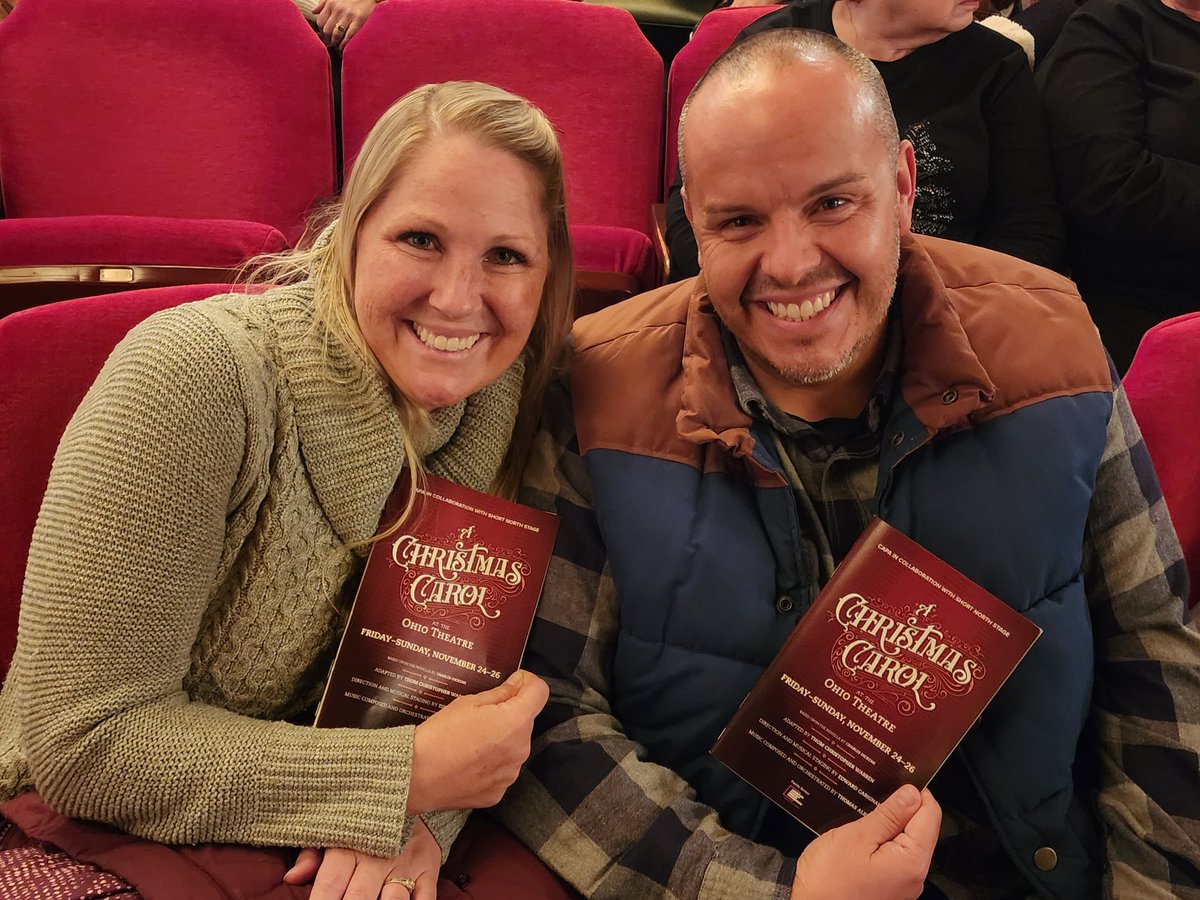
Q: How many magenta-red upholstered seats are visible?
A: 5